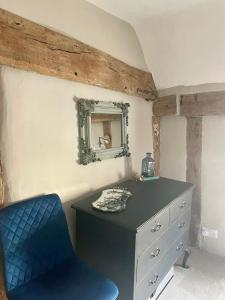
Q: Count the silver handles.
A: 6